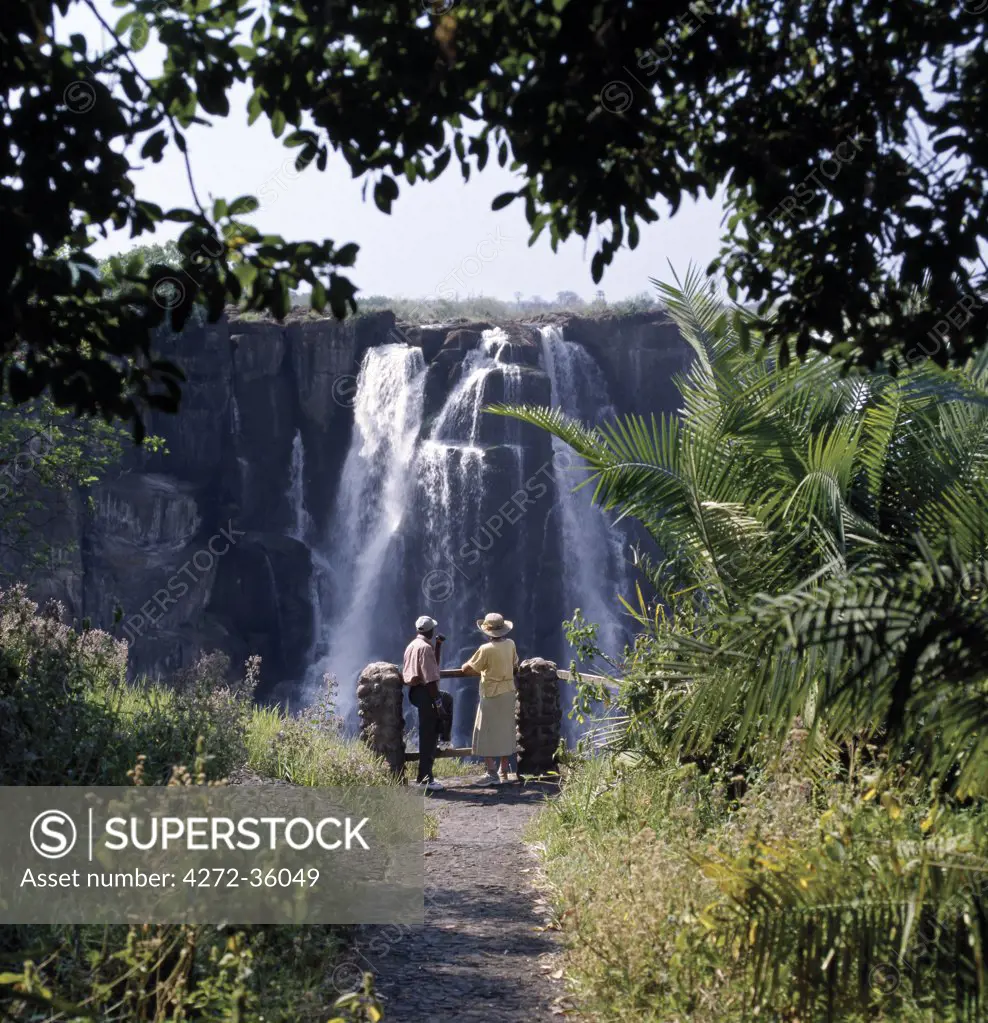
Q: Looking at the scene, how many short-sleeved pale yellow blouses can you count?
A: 1